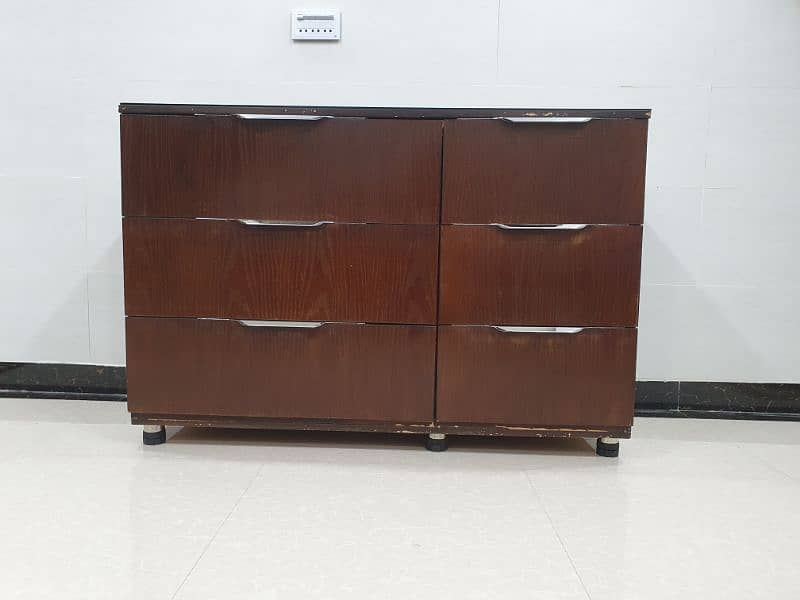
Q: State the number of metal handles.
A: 6